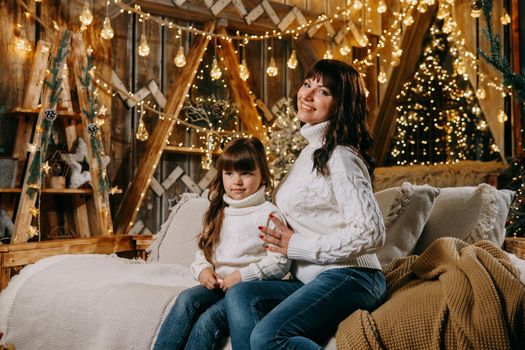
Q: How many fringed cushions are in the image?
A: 3